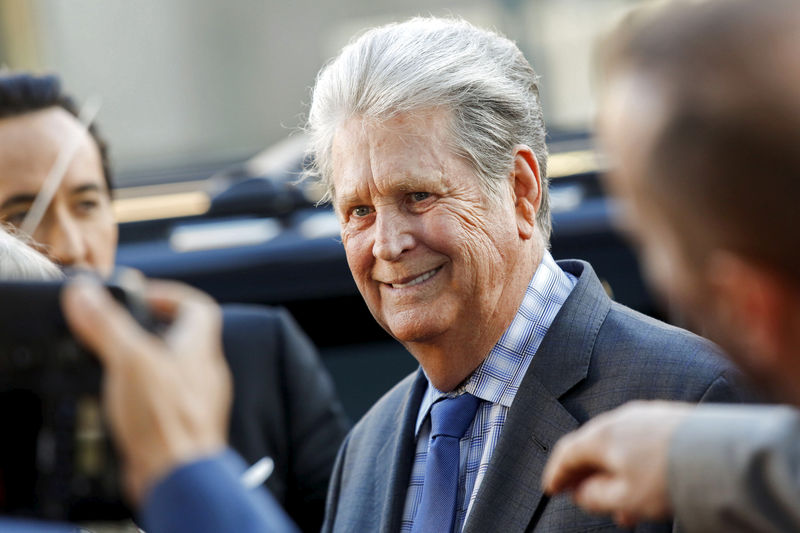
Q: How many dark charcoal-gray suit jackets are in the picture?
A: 1